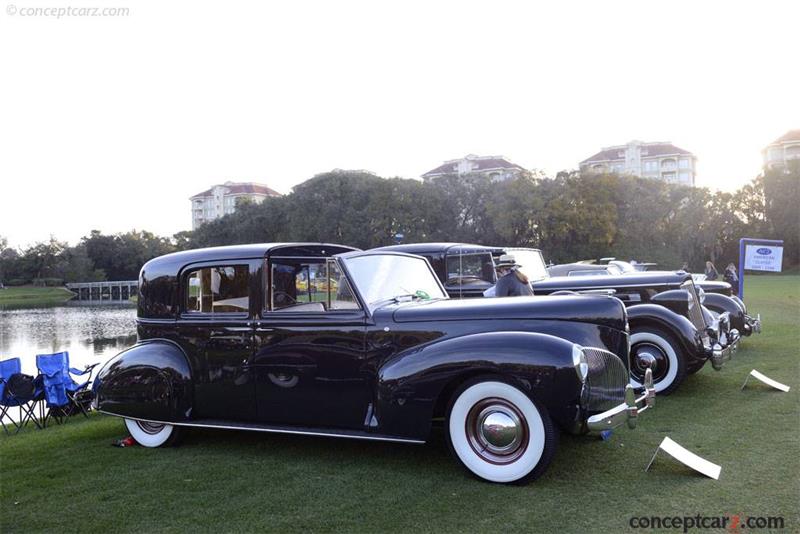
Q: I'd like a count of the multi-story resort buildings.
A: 4